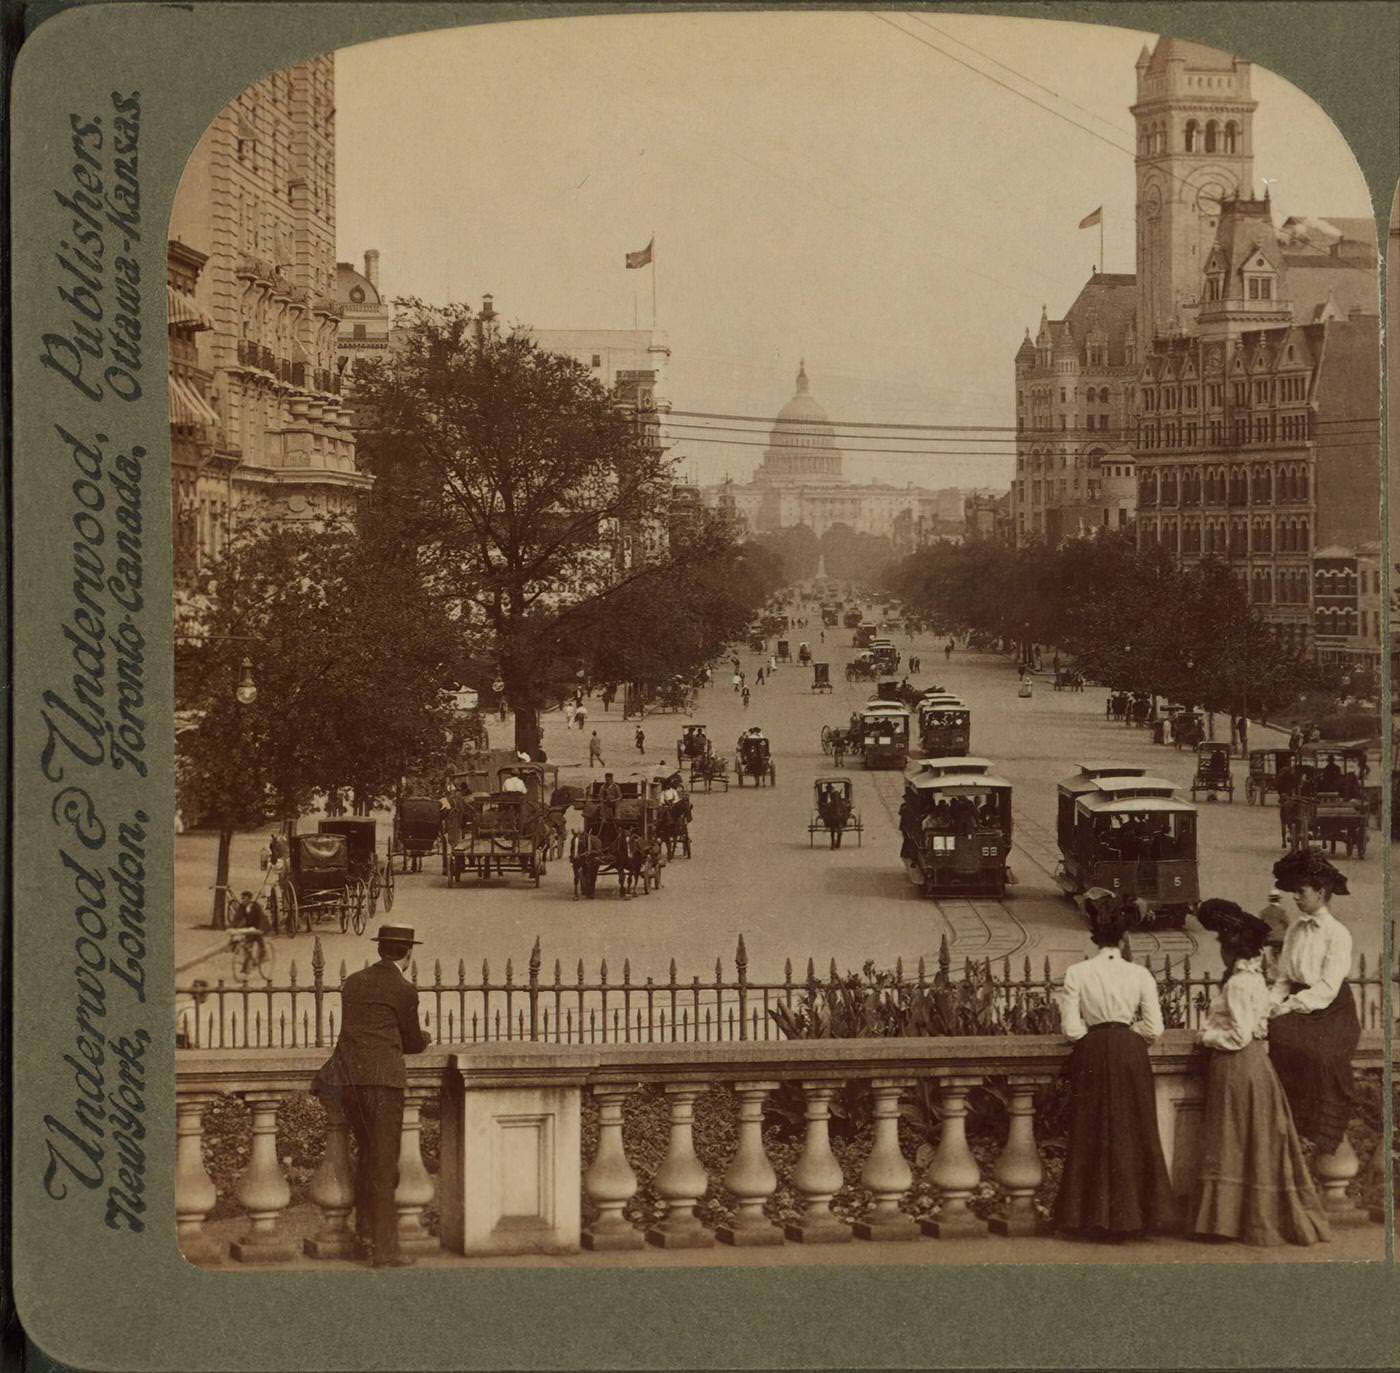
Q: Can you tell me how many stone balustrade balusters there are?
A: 12